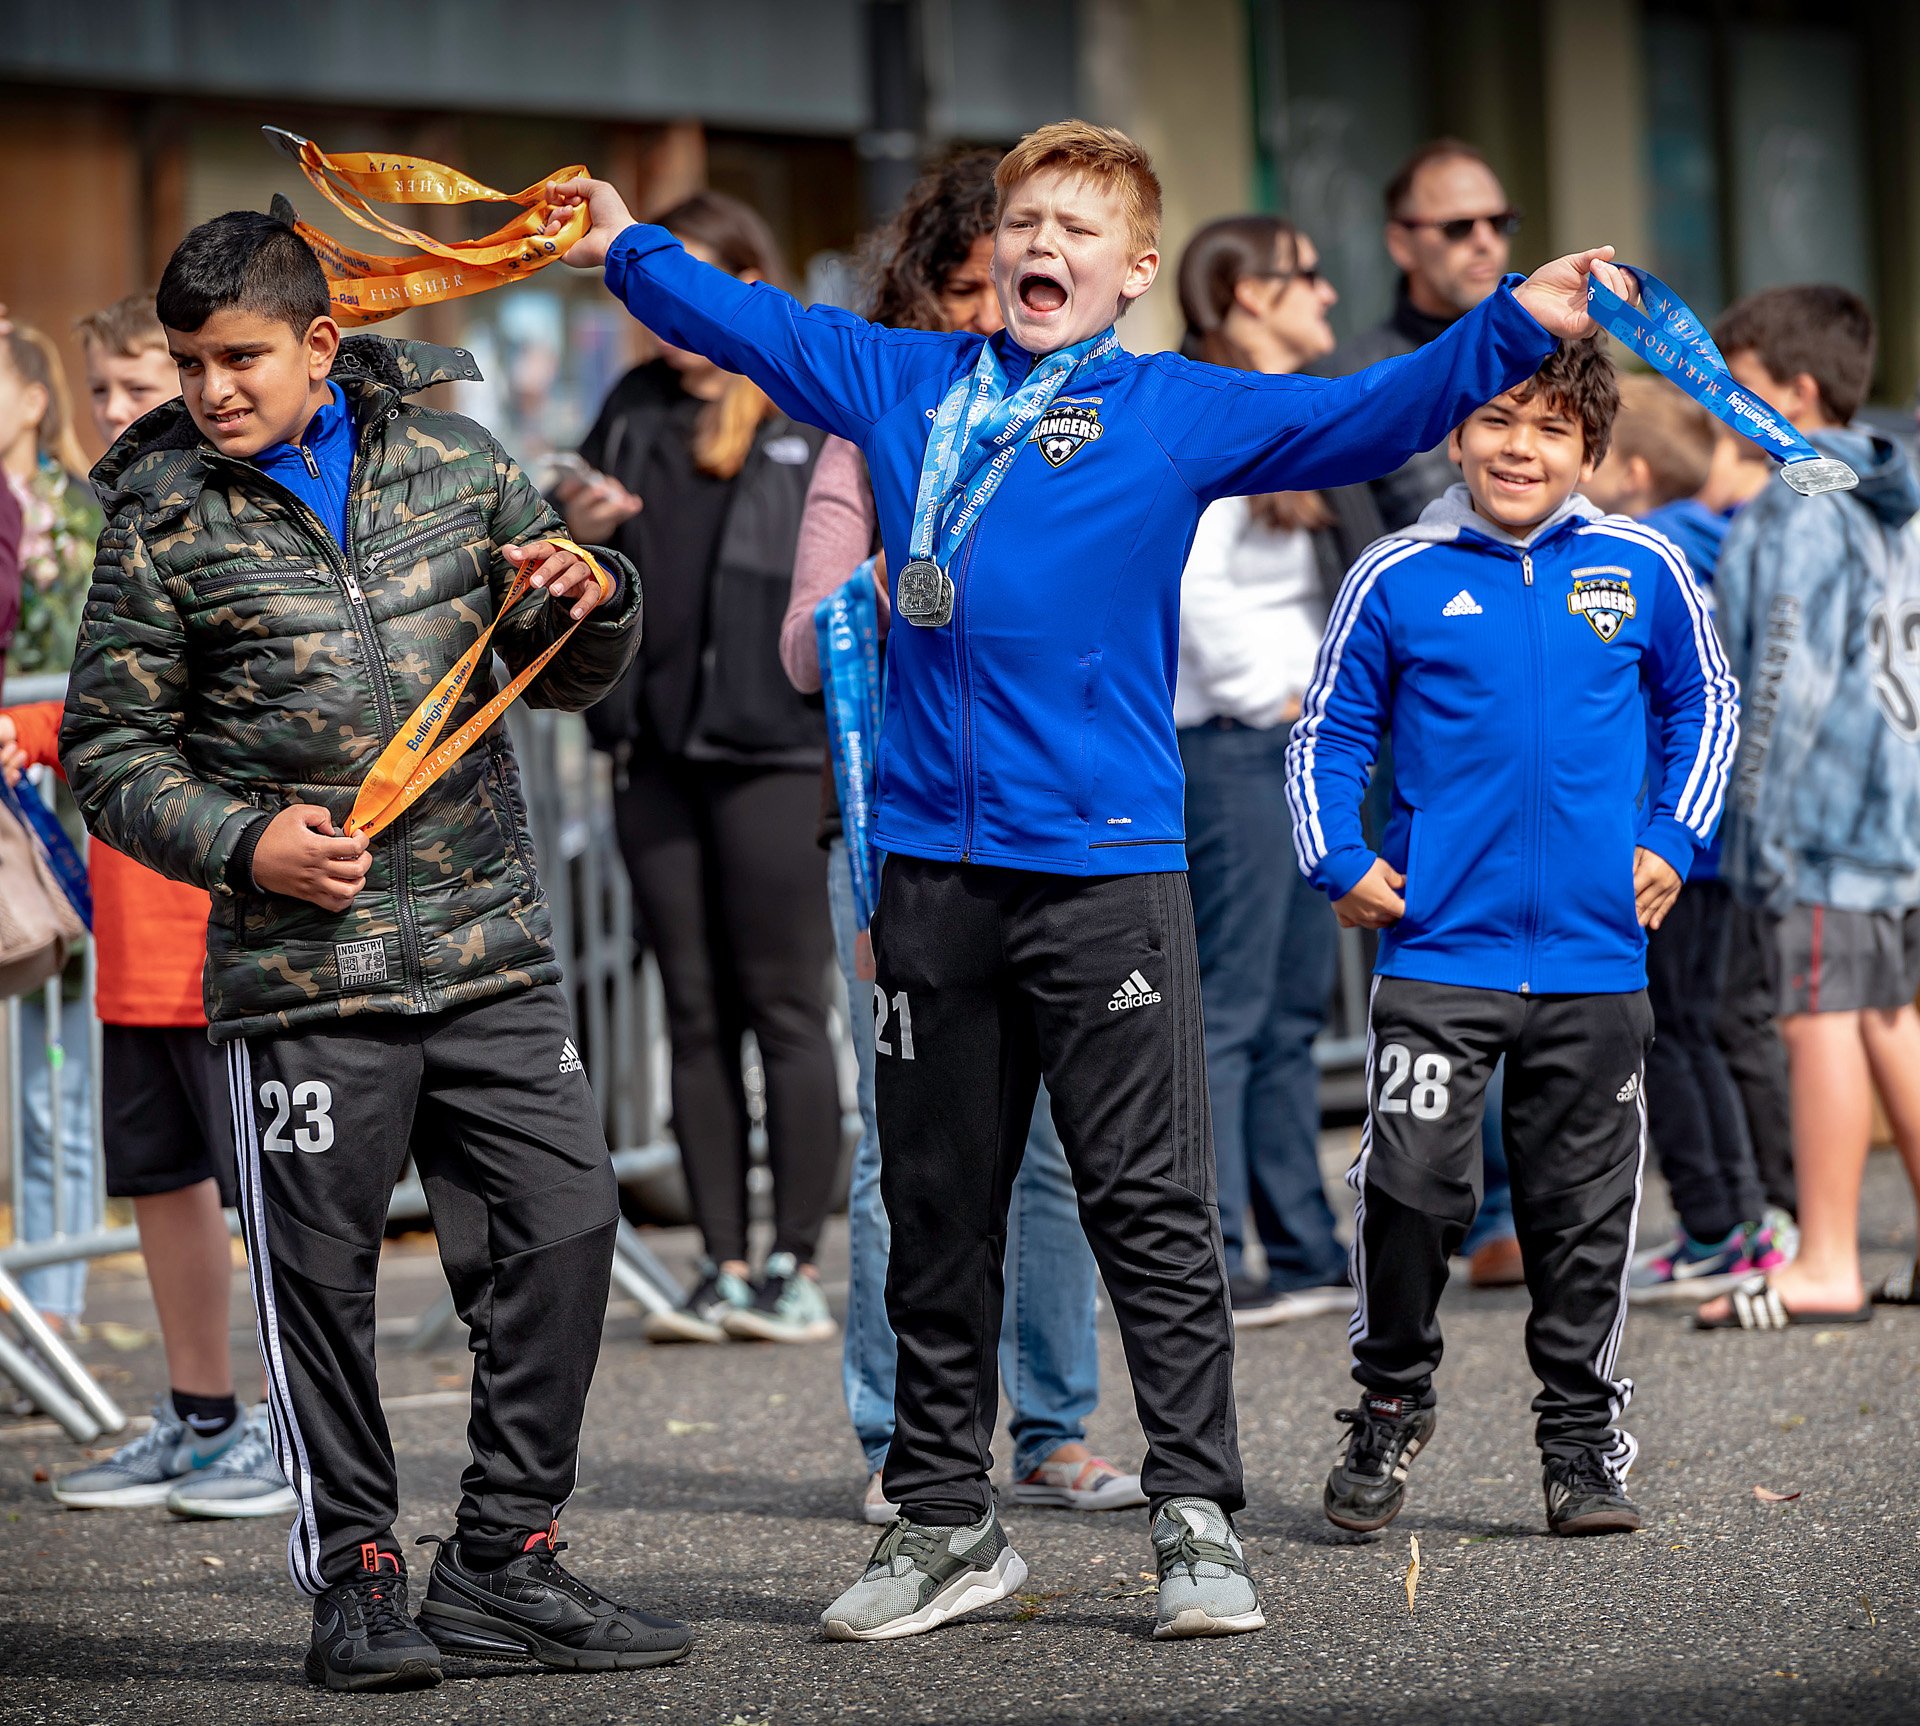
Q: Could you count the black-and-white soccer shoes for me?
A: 2